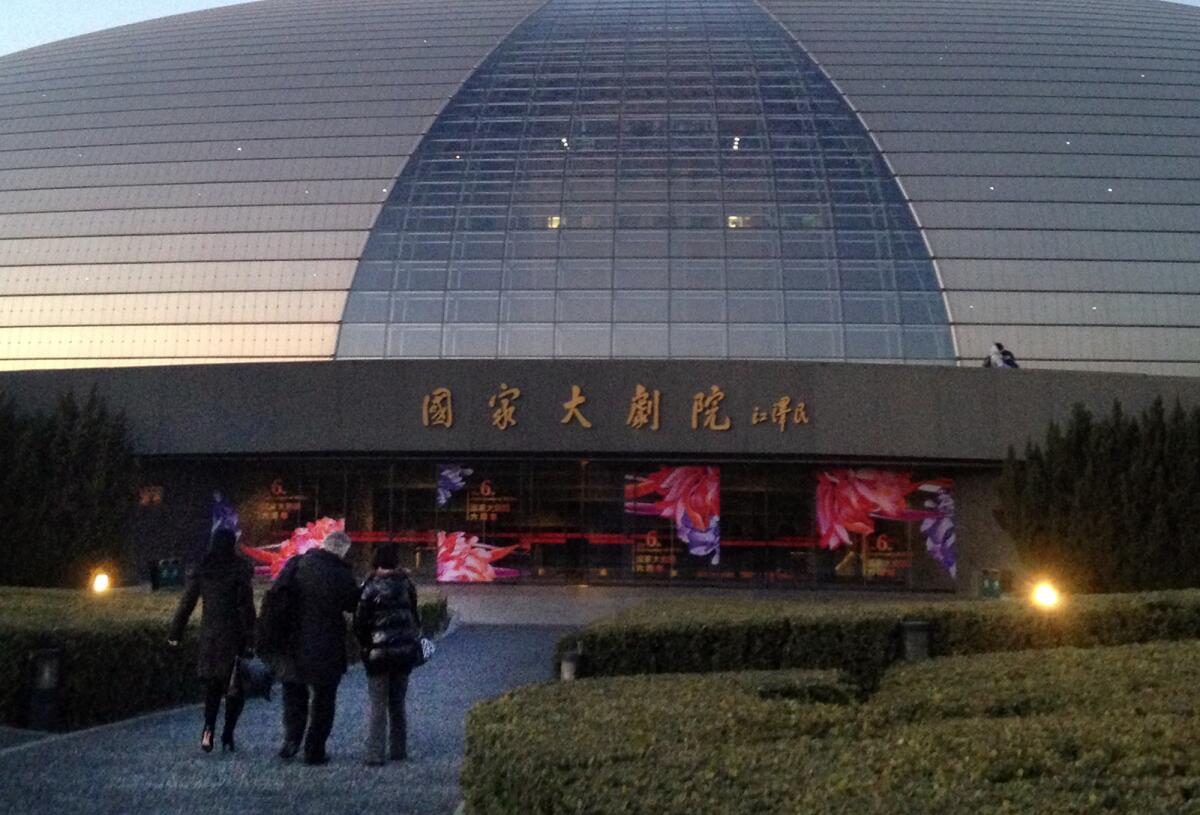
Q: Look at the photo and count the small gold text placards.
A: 4